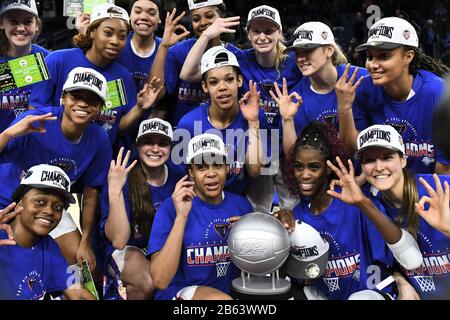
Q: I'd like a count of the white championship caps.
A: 13